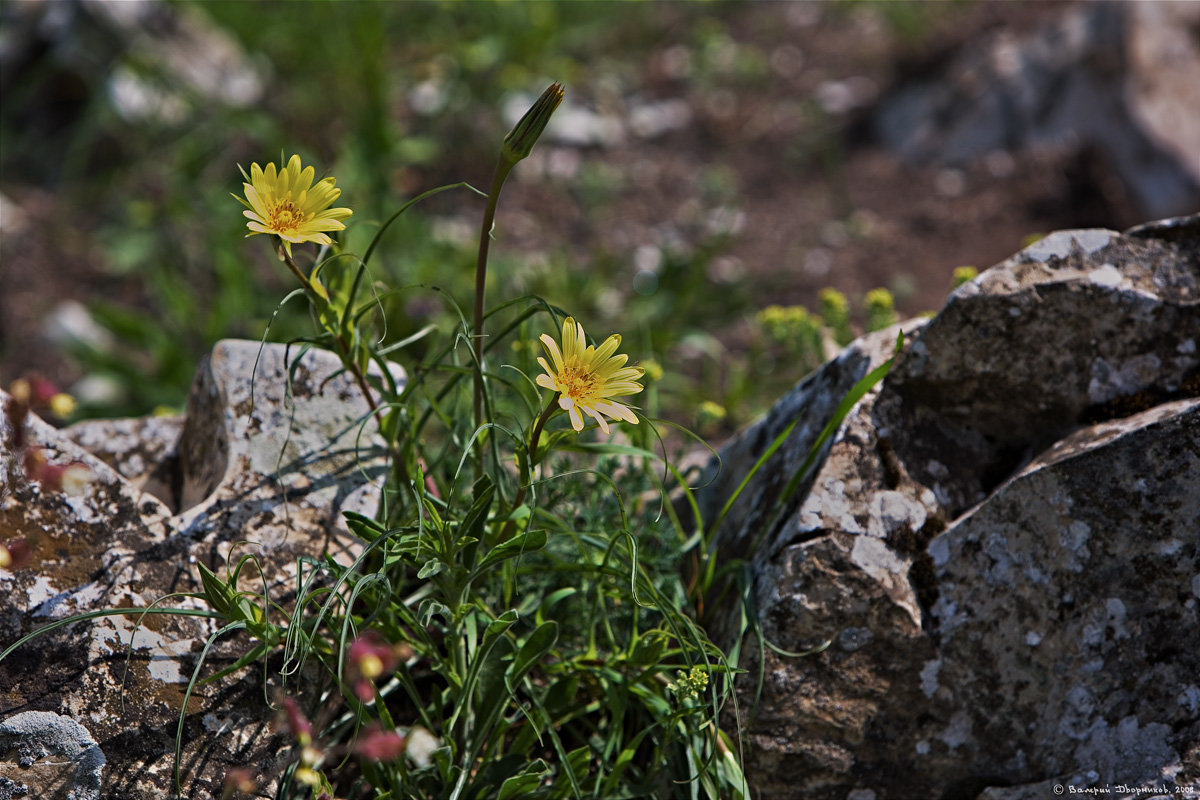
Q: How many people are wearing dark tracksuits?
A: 0